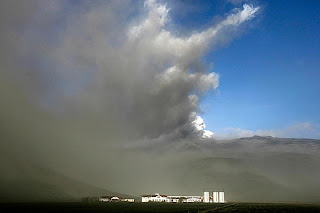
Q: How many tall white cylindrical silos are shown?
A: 3